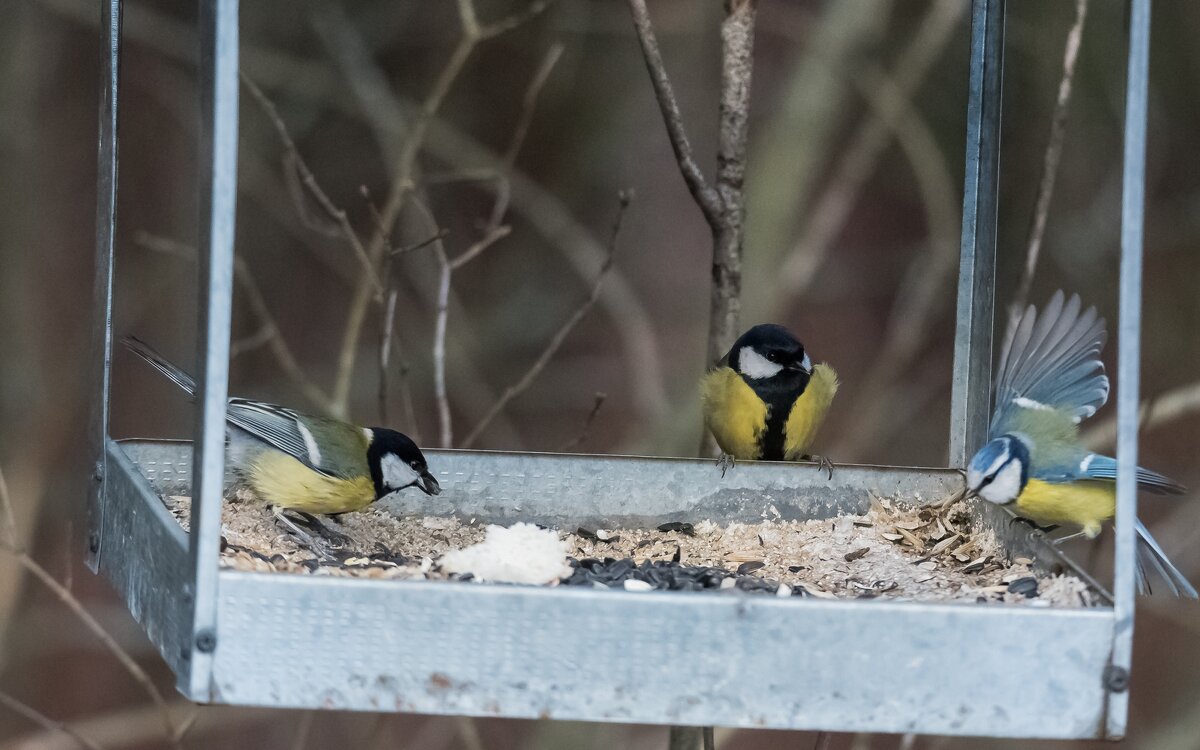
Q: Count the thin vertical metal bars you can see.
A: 4